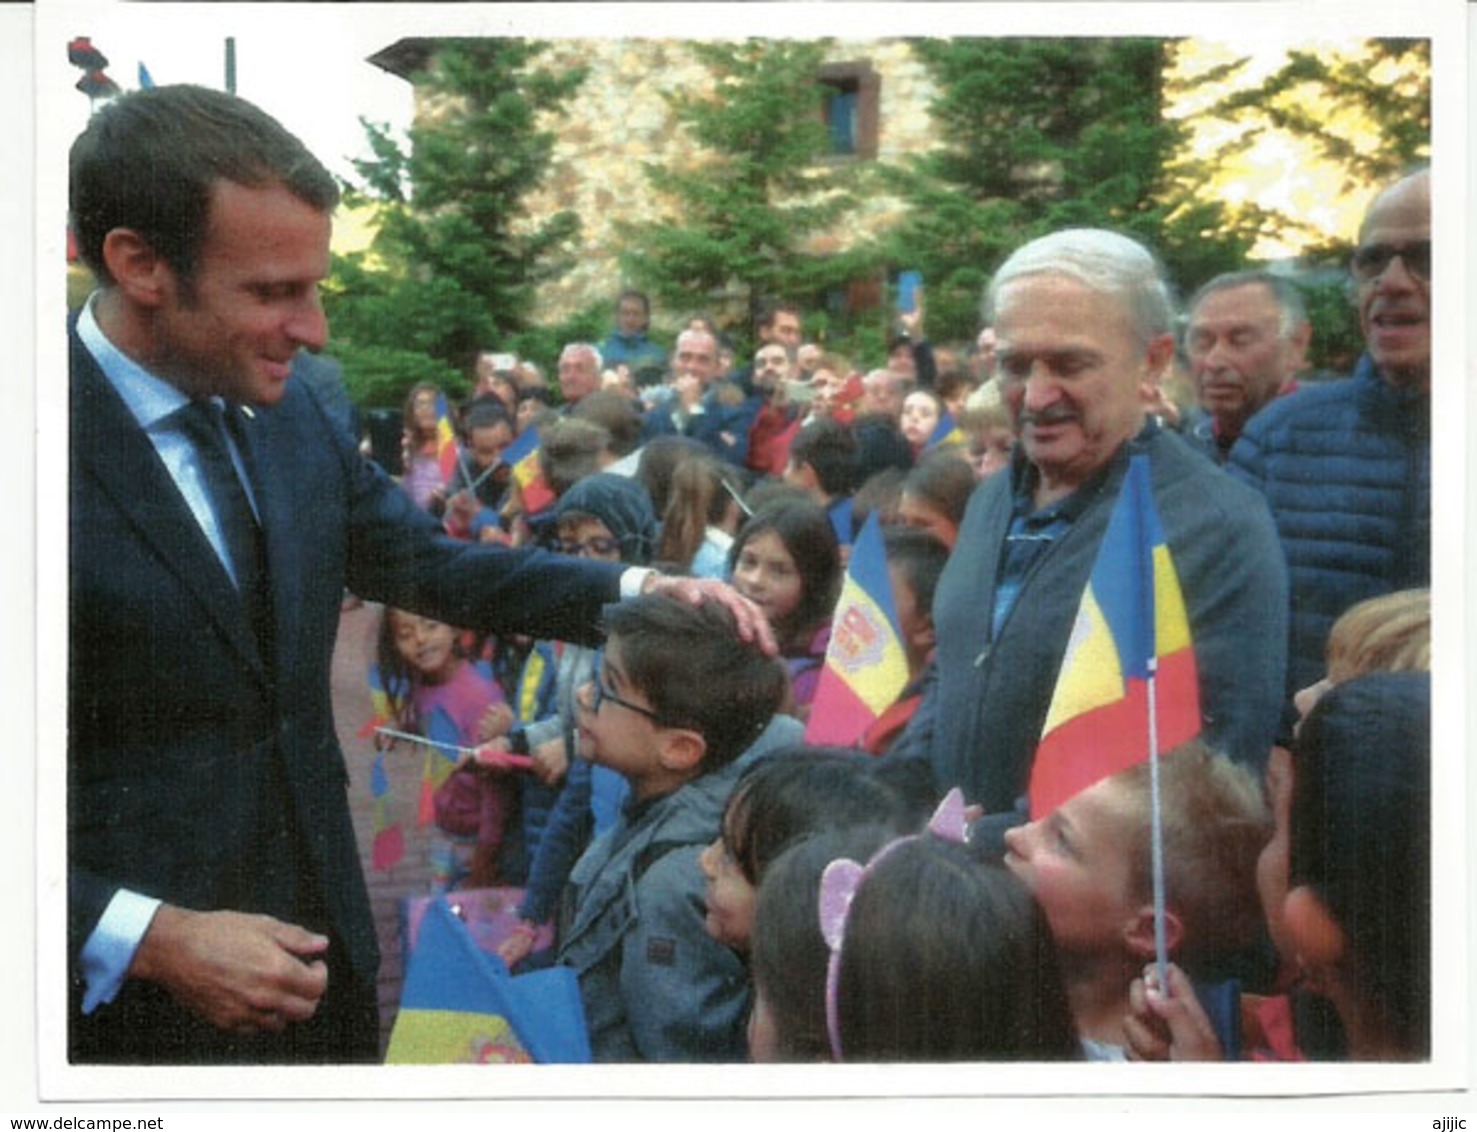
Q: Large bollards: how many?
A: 0